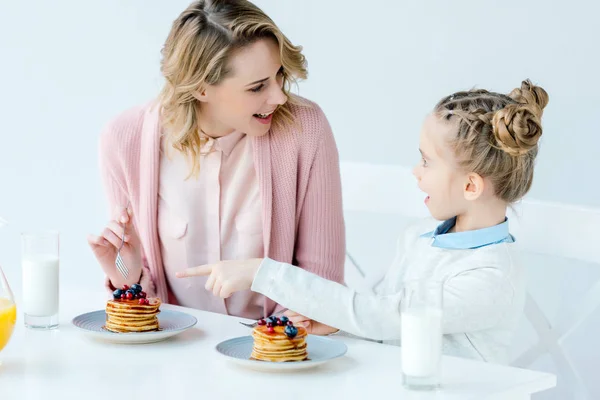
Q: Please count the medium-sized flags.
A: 0